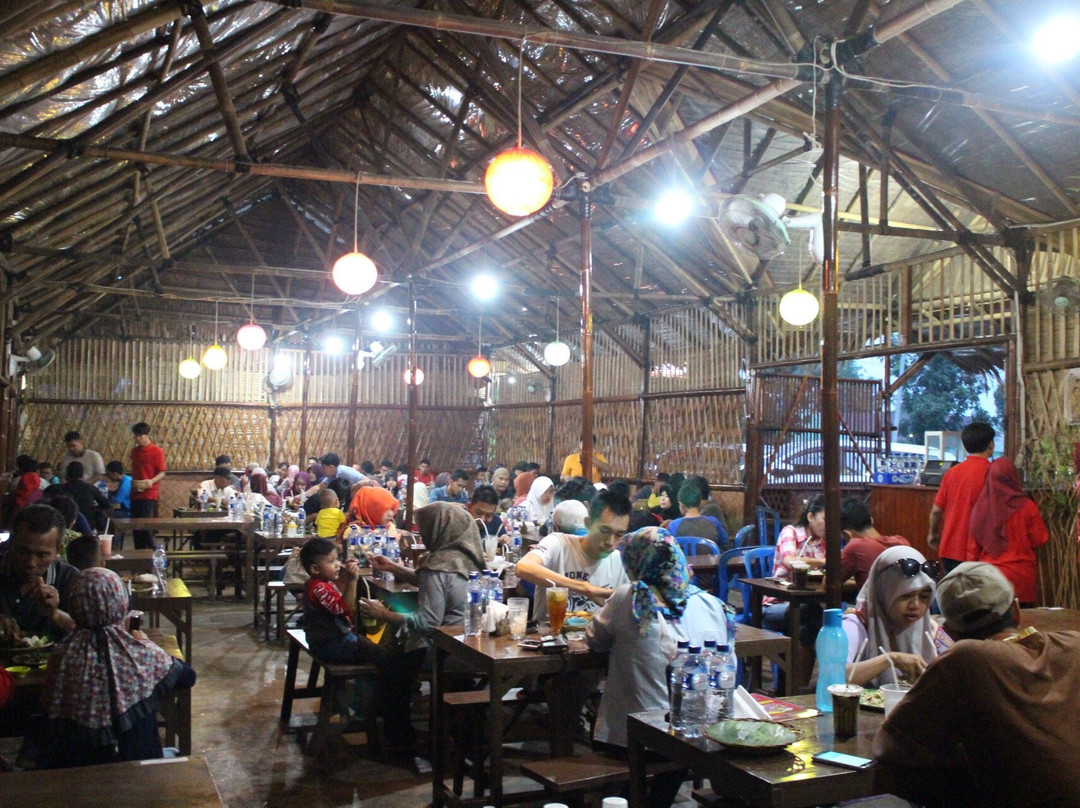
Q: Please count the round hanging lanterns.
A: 9